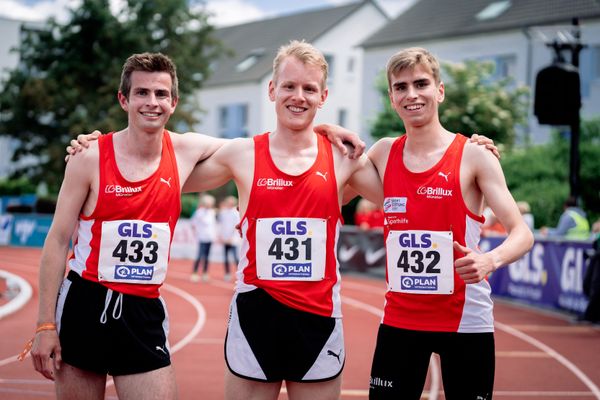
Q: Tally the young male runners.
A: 3